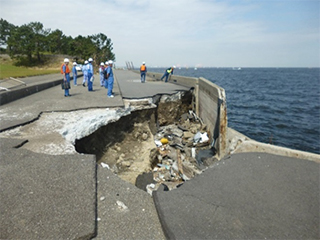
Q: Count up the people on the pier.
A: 9